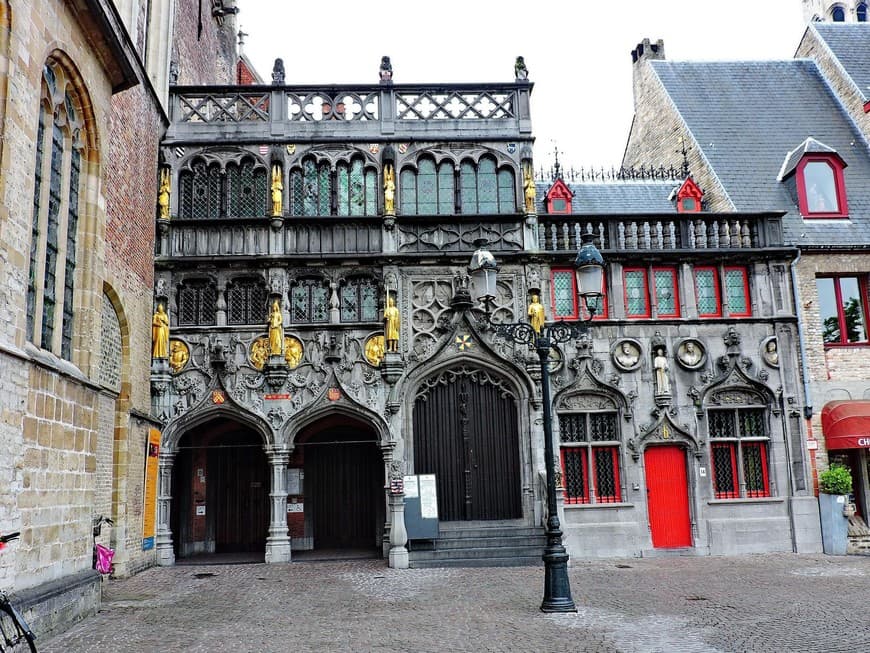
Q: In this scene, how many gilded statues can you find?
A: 8